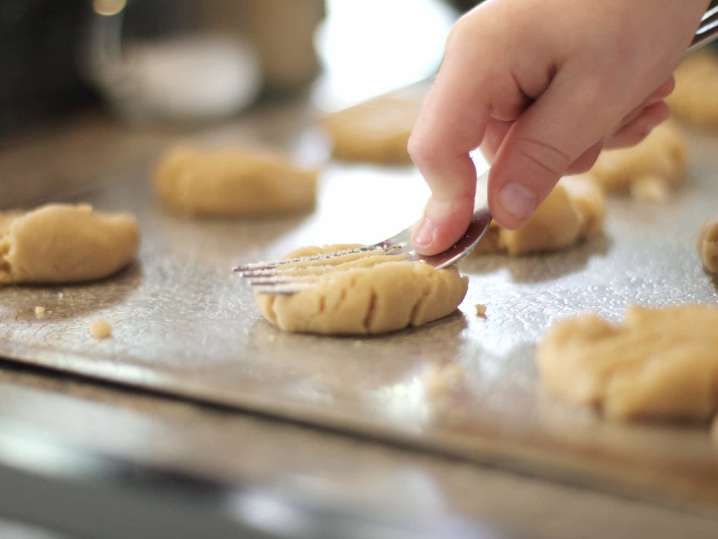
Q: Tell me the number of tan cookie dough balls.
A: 9